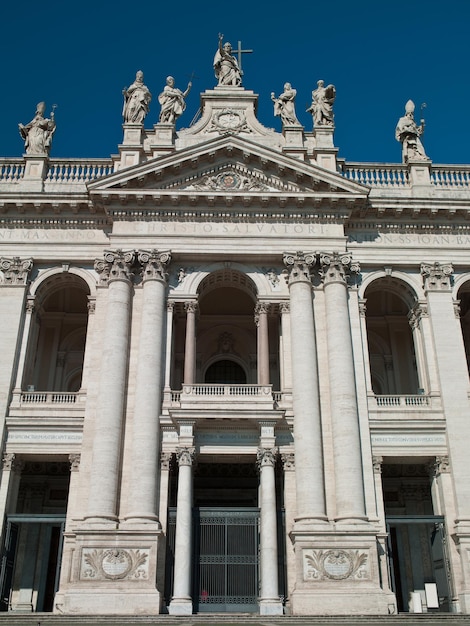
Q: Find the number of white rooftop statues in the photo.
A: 7